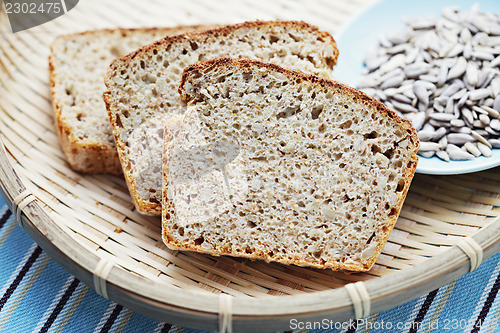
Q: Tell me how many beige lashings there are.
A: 5